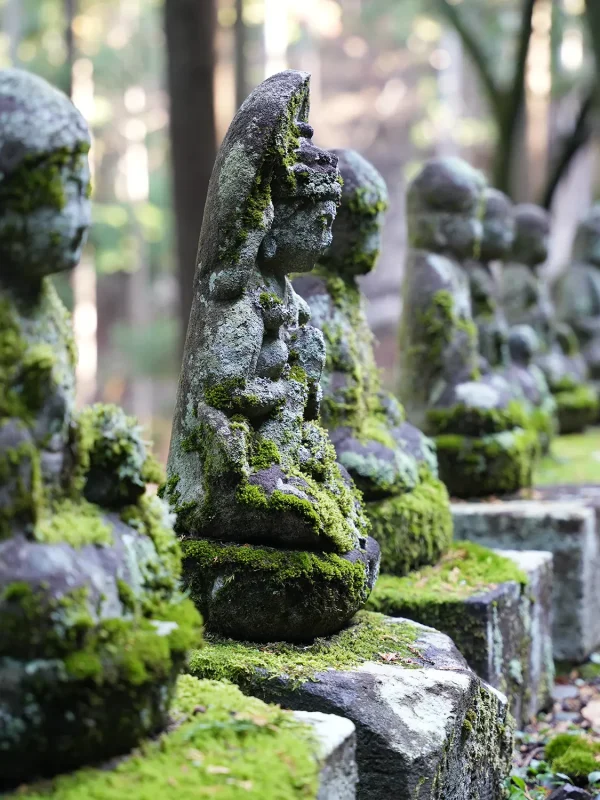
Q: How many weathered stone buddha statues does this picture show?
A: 7